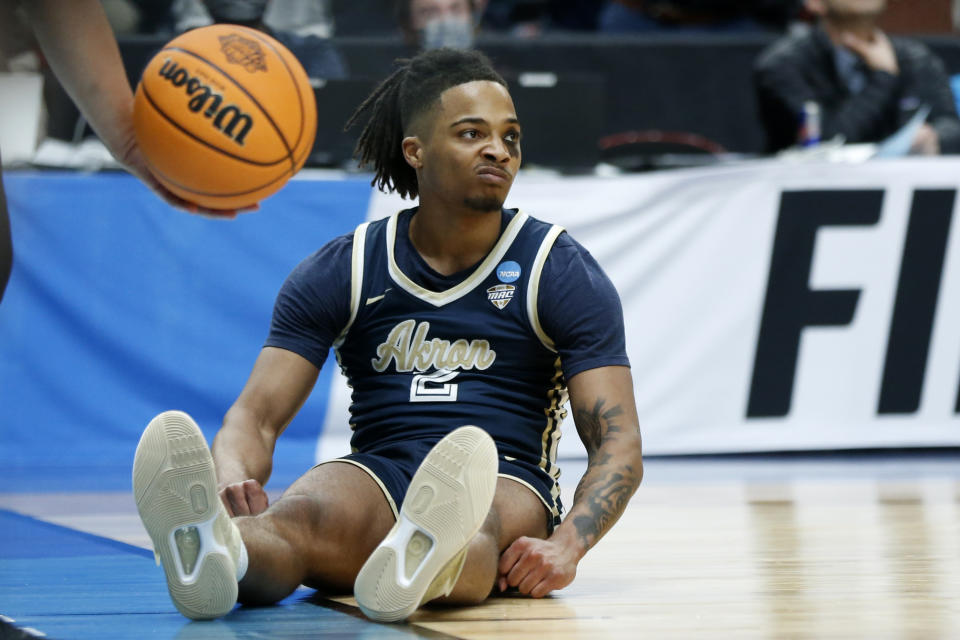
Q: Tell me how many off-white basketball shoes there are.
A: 2